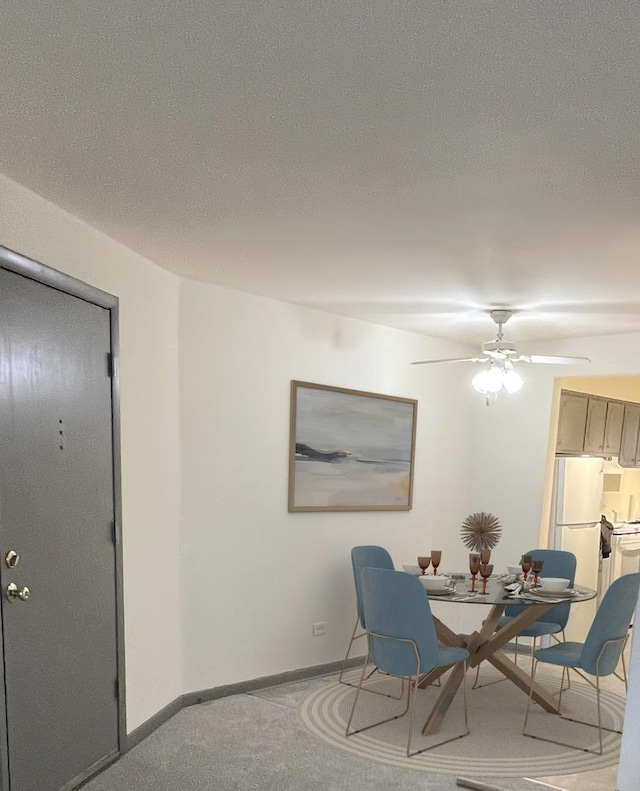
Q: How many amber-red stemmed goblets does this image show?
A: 7